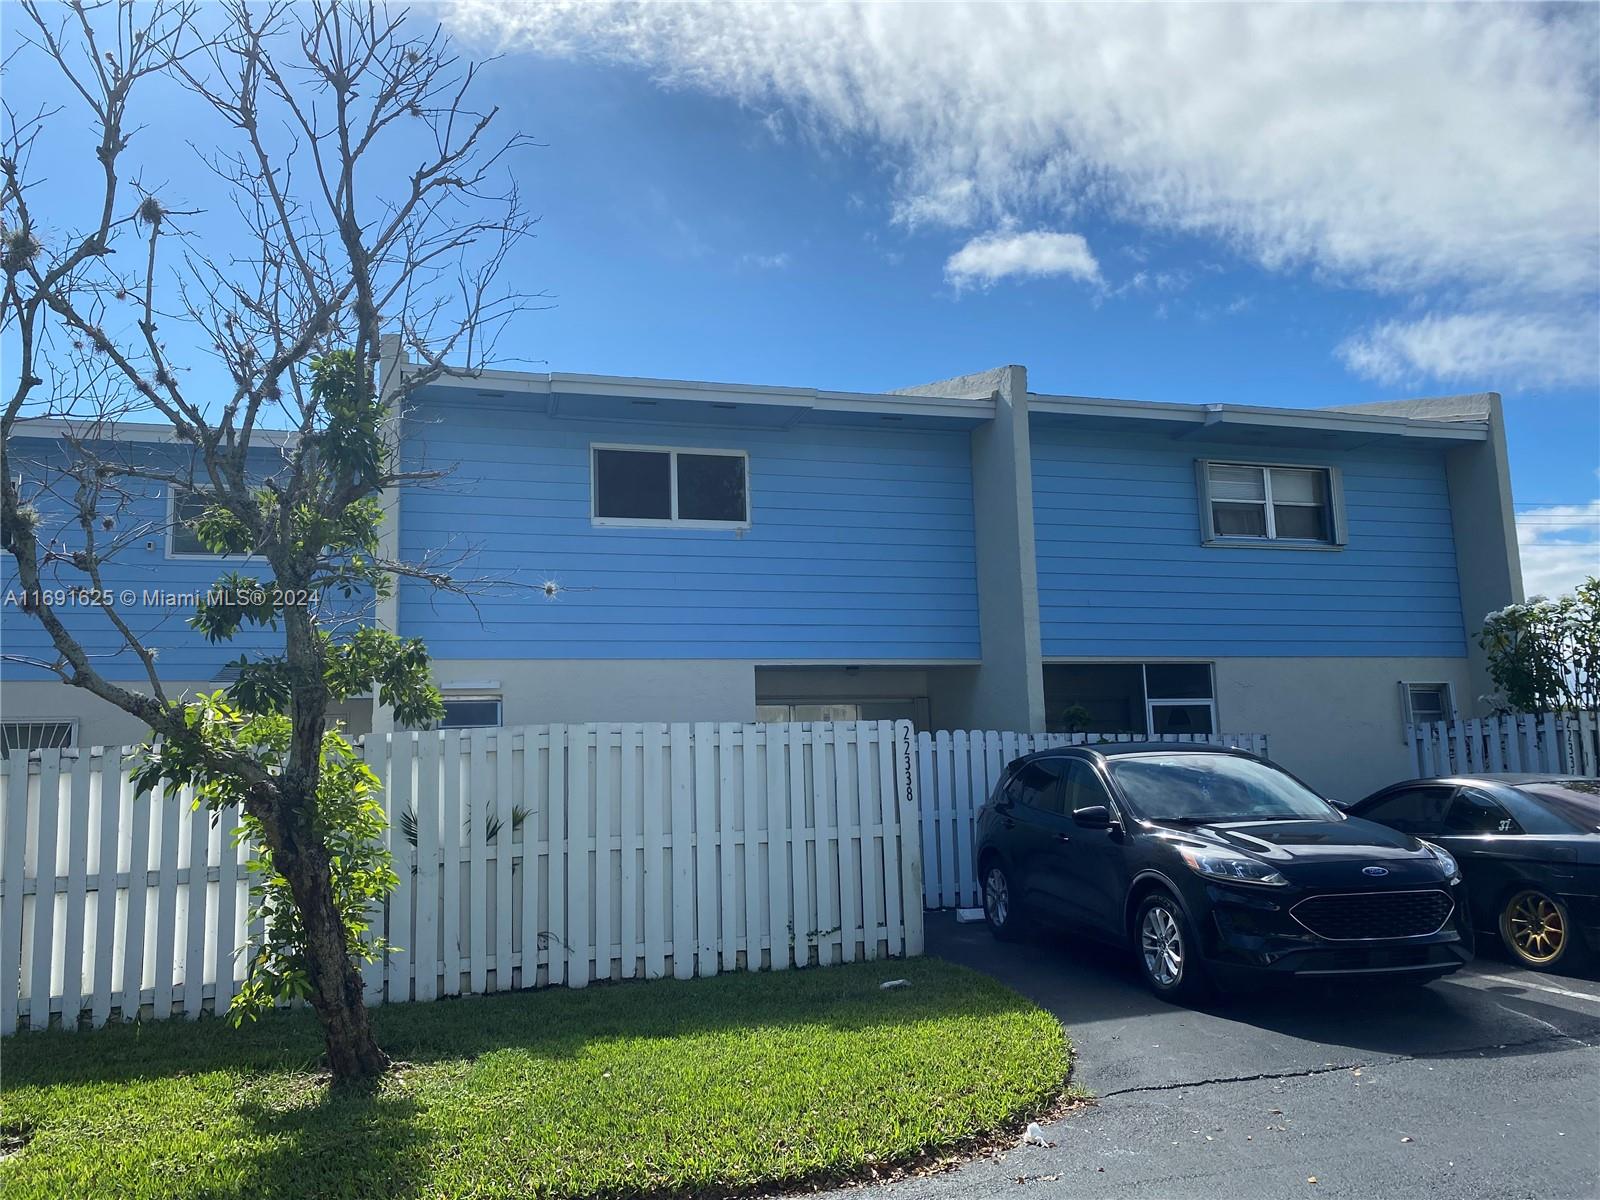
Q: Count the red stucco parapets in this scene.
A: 0